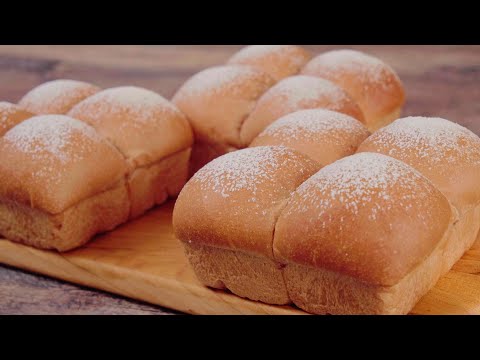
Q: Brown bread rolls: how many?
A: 12